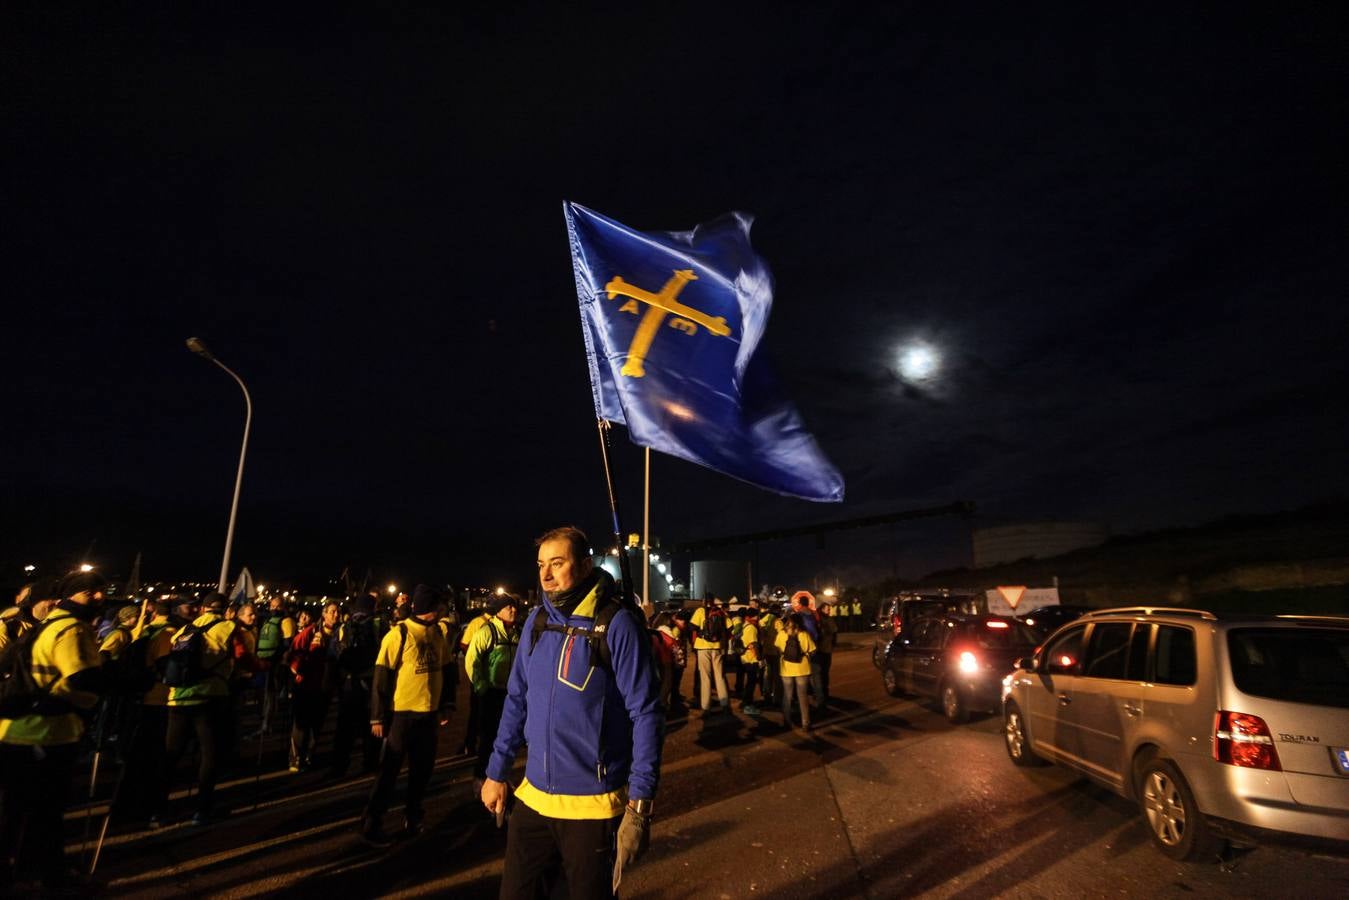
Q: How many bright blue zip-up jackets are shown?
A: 1